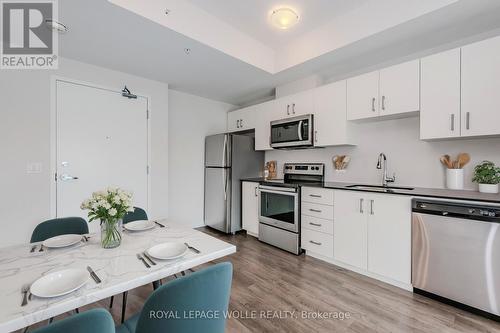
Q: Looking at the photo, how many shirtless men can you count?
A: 0